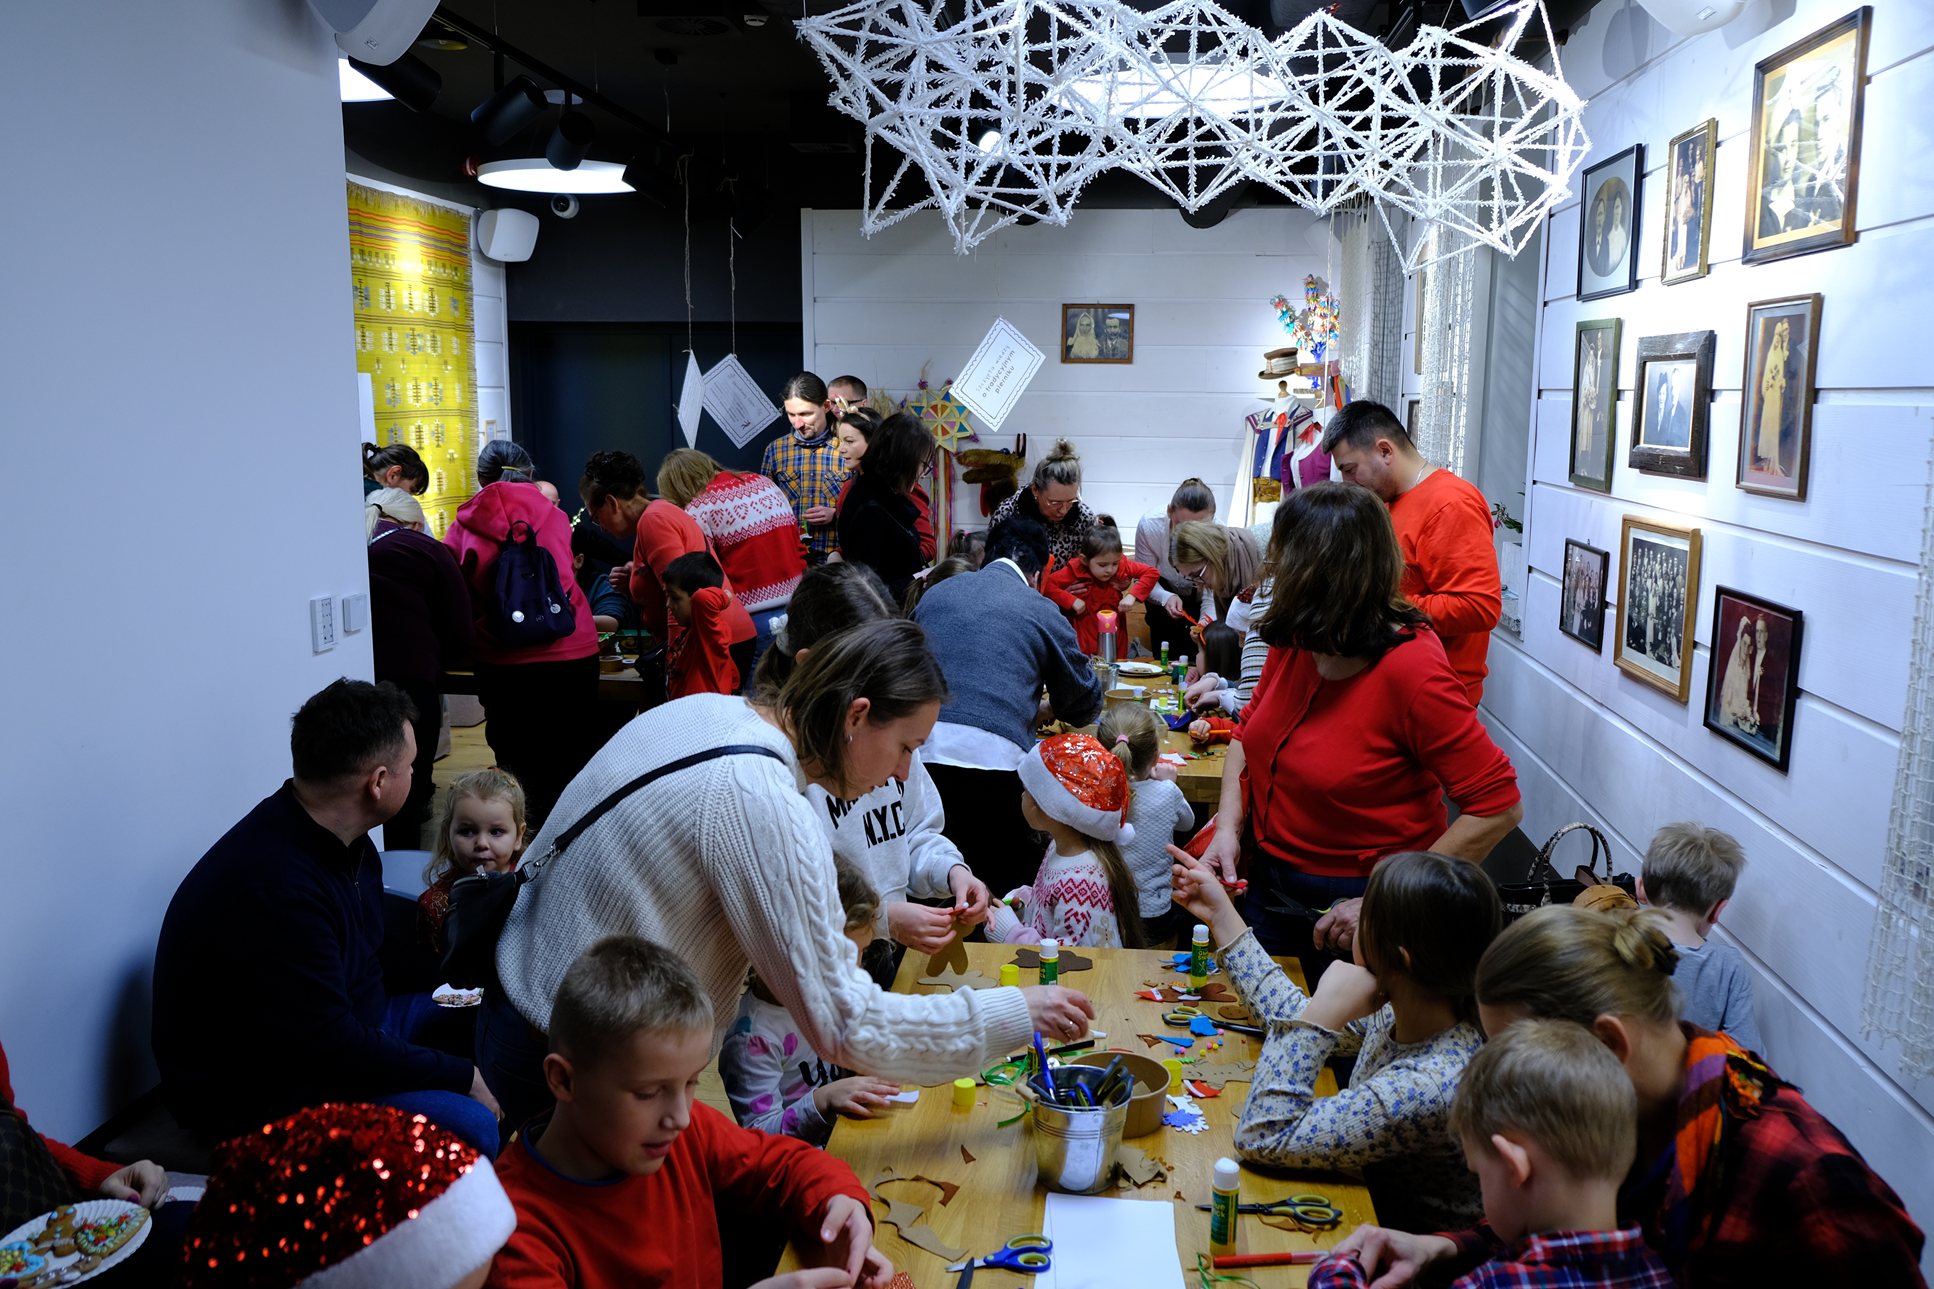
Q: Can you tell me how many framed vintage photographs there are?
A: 10